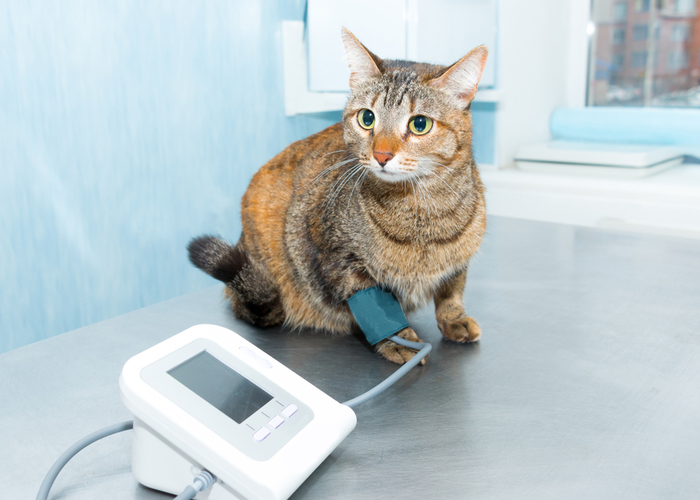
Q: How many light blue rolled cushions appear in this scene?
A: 1